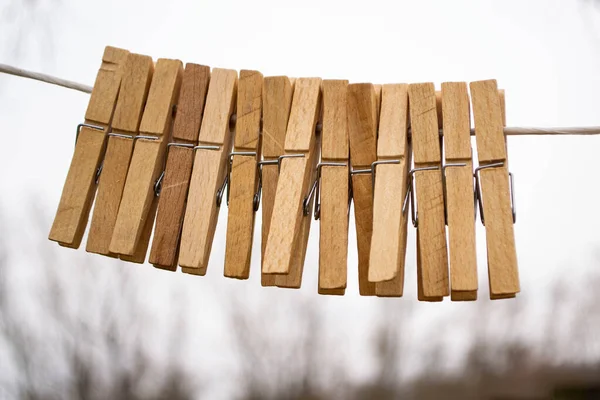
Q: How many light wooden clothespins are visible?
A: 13